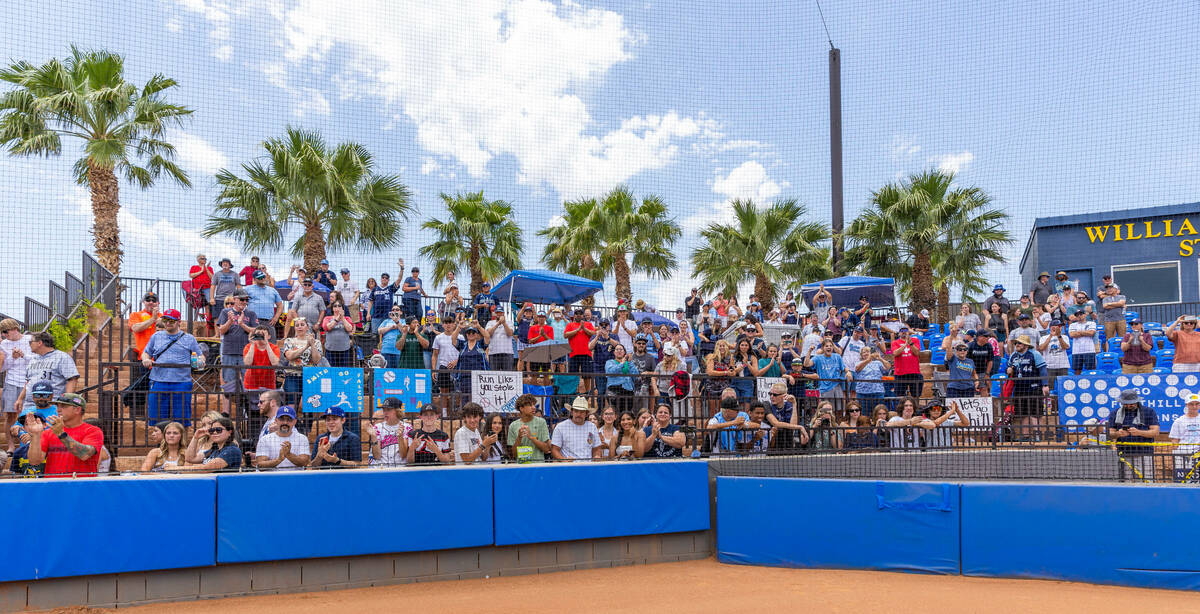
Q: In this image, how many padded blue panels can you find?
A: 5